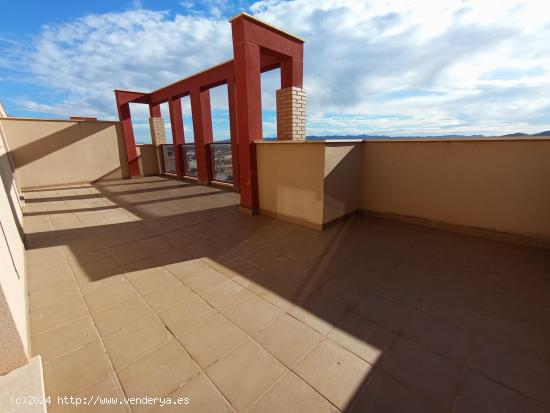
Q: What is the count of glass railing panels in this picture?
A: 3